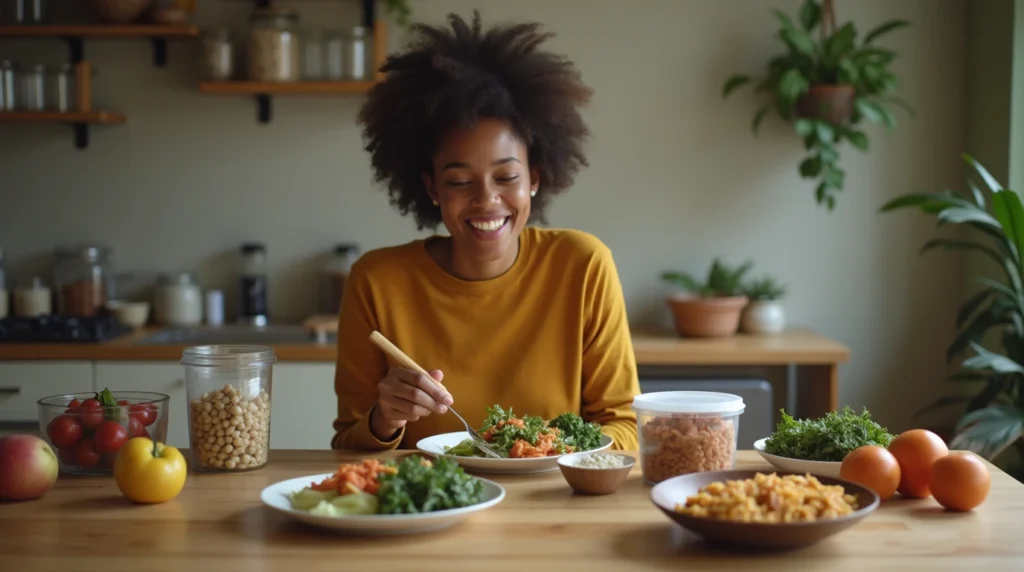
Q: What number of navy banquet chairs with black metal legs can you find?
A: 0